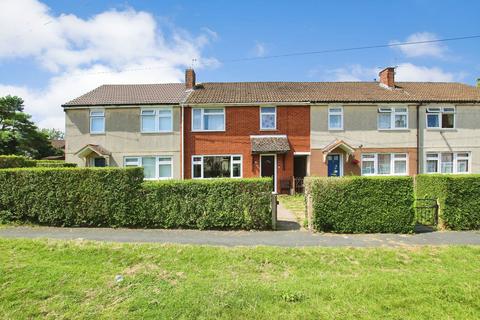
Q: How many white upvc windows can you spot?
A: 11